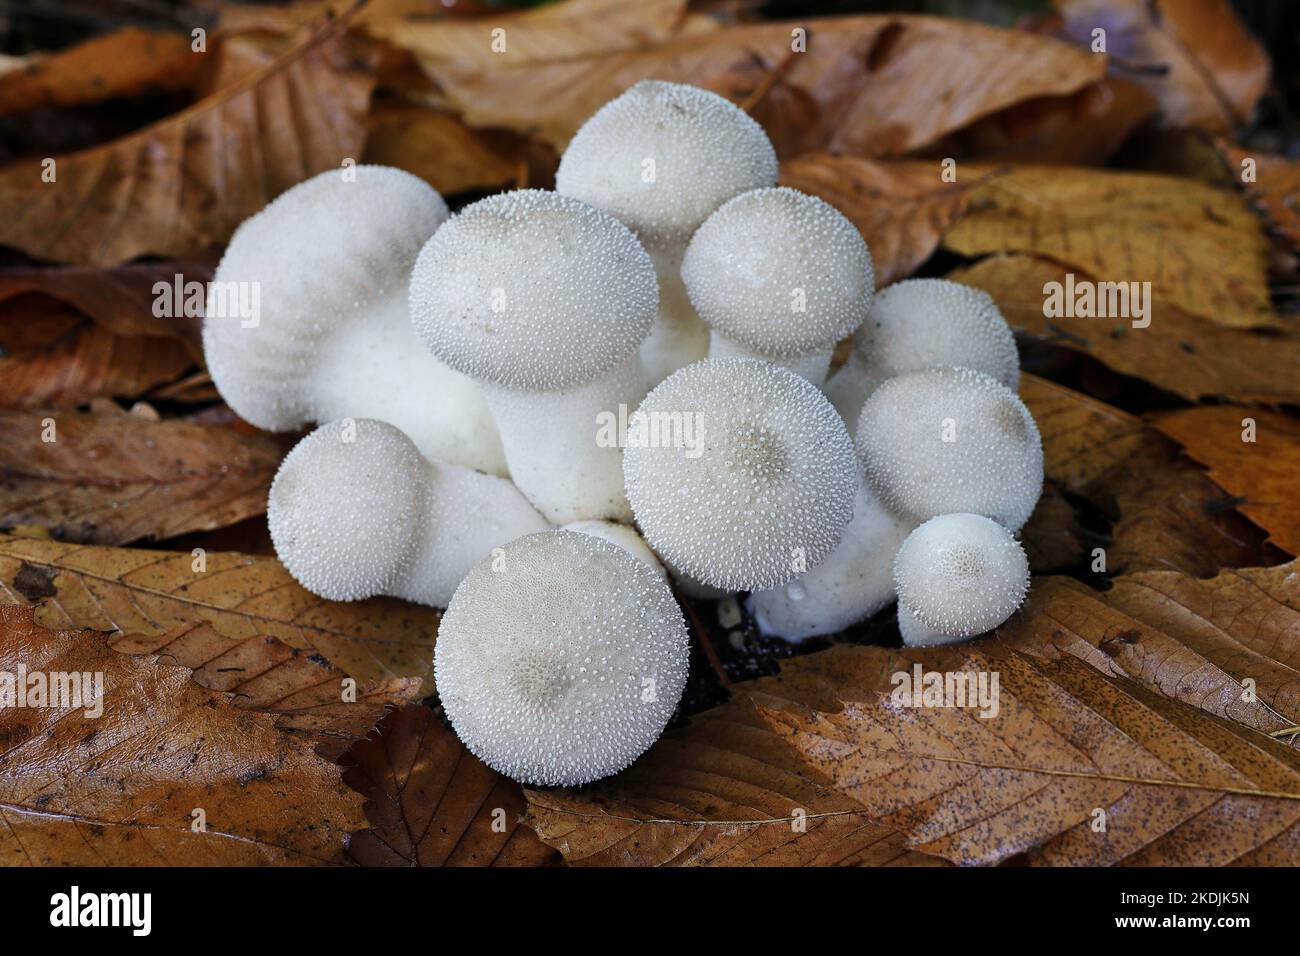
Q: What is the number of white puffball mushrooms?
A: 10